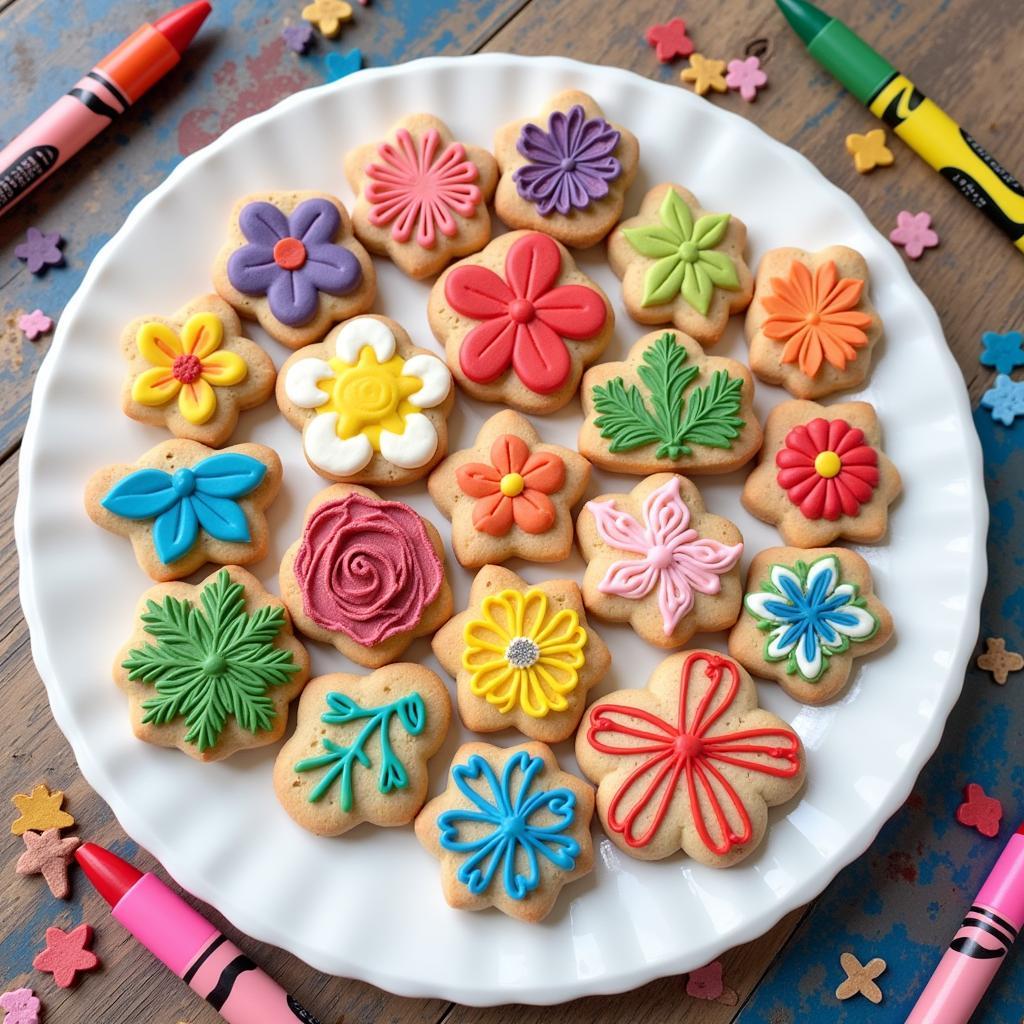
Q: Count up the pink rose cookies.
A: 1